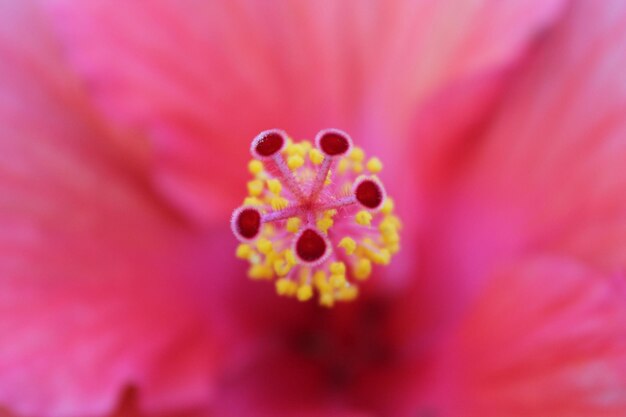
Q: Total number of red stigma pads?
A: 5